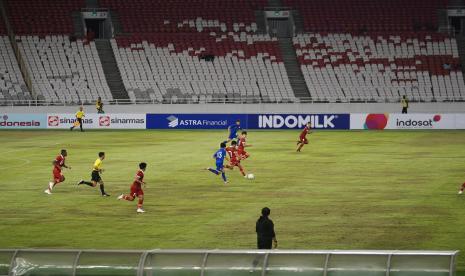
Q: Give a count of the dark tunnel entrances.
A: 3